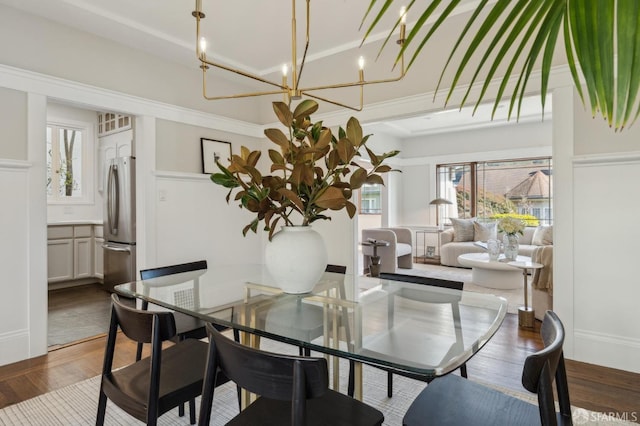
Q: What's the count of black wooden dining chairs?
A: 6